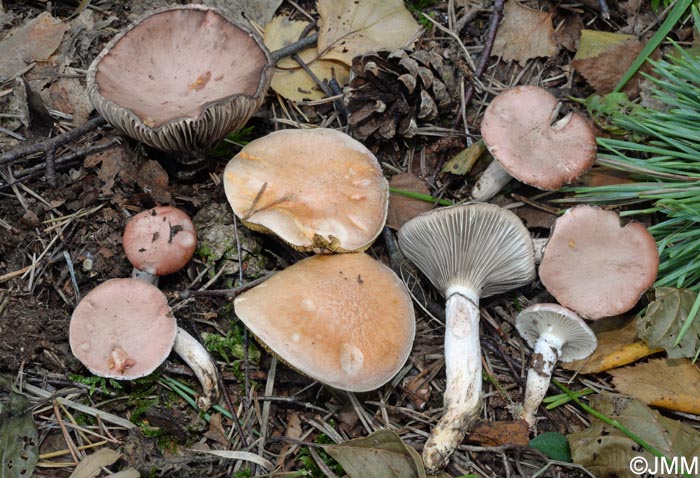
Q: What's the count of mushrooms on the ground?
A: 9